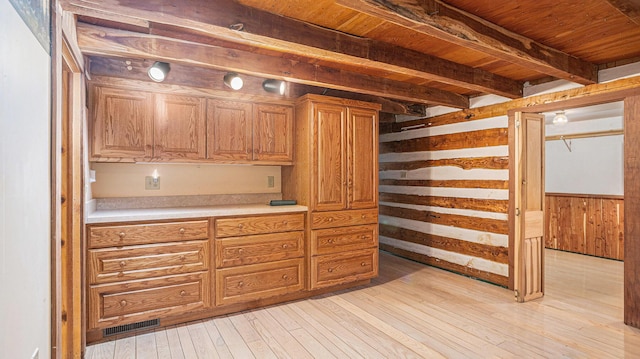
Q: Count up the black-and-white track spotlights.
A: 3